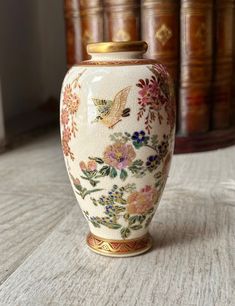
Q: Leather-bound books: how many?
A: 6